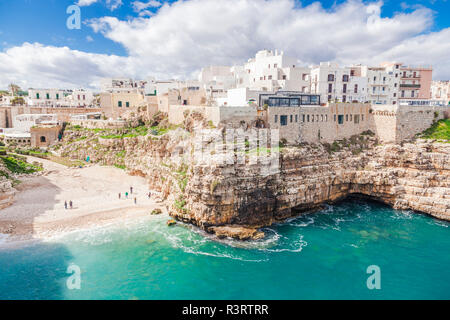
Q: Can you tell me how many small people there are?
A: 7